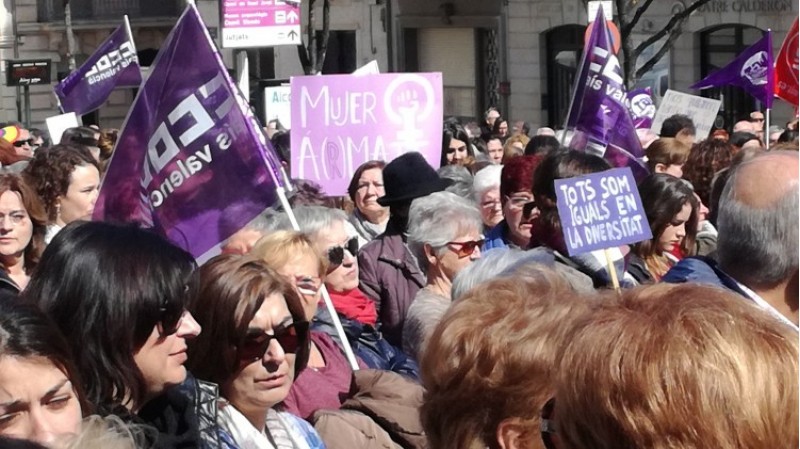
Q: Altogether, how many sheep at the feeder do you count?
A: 0